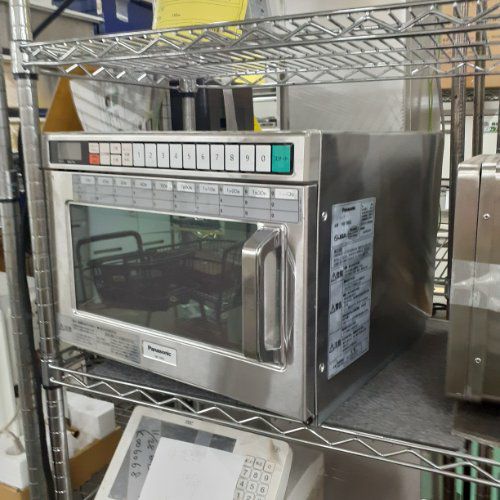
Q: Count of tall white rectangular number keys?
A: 10